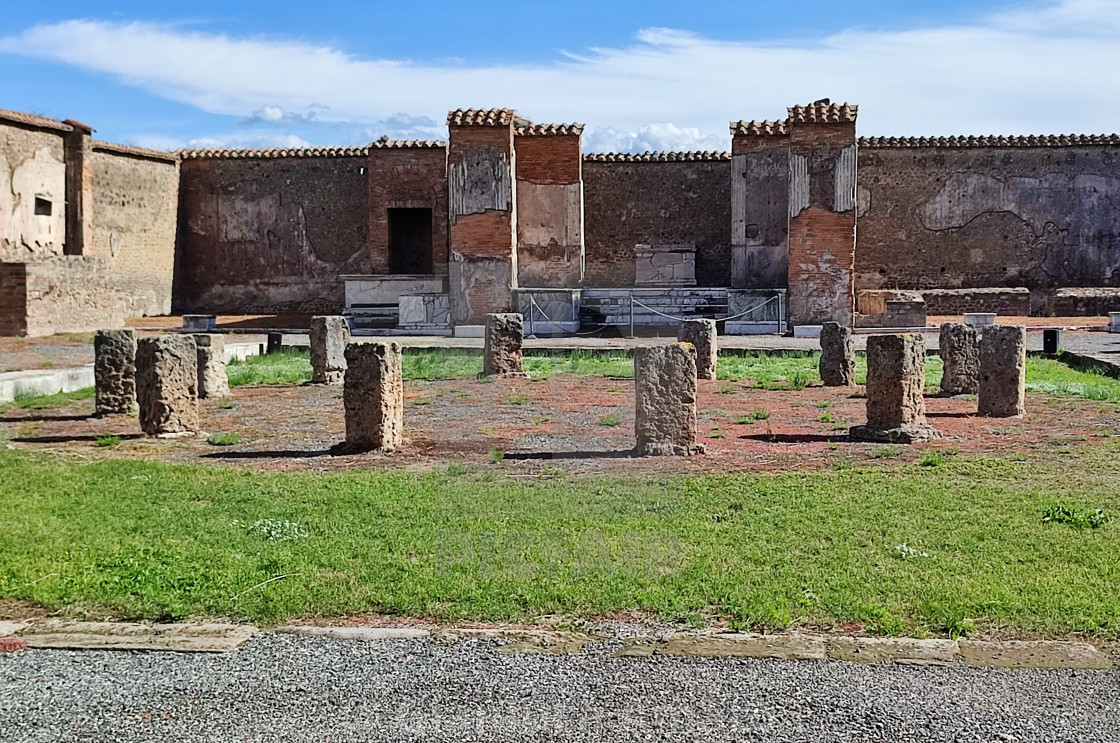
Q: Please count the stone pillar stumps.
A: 12